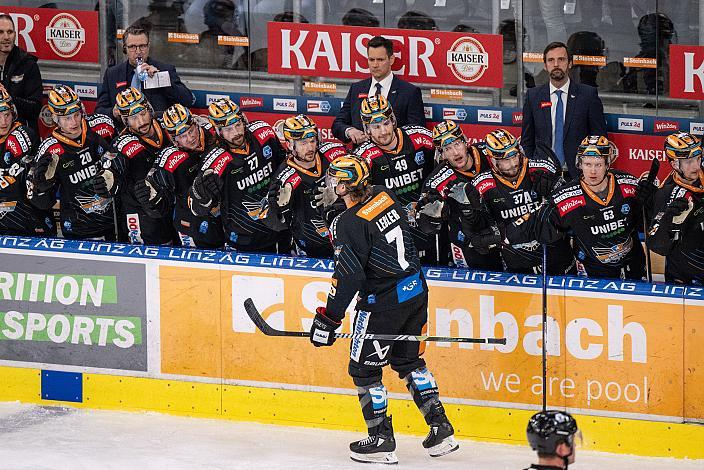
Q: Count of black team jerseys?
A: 12